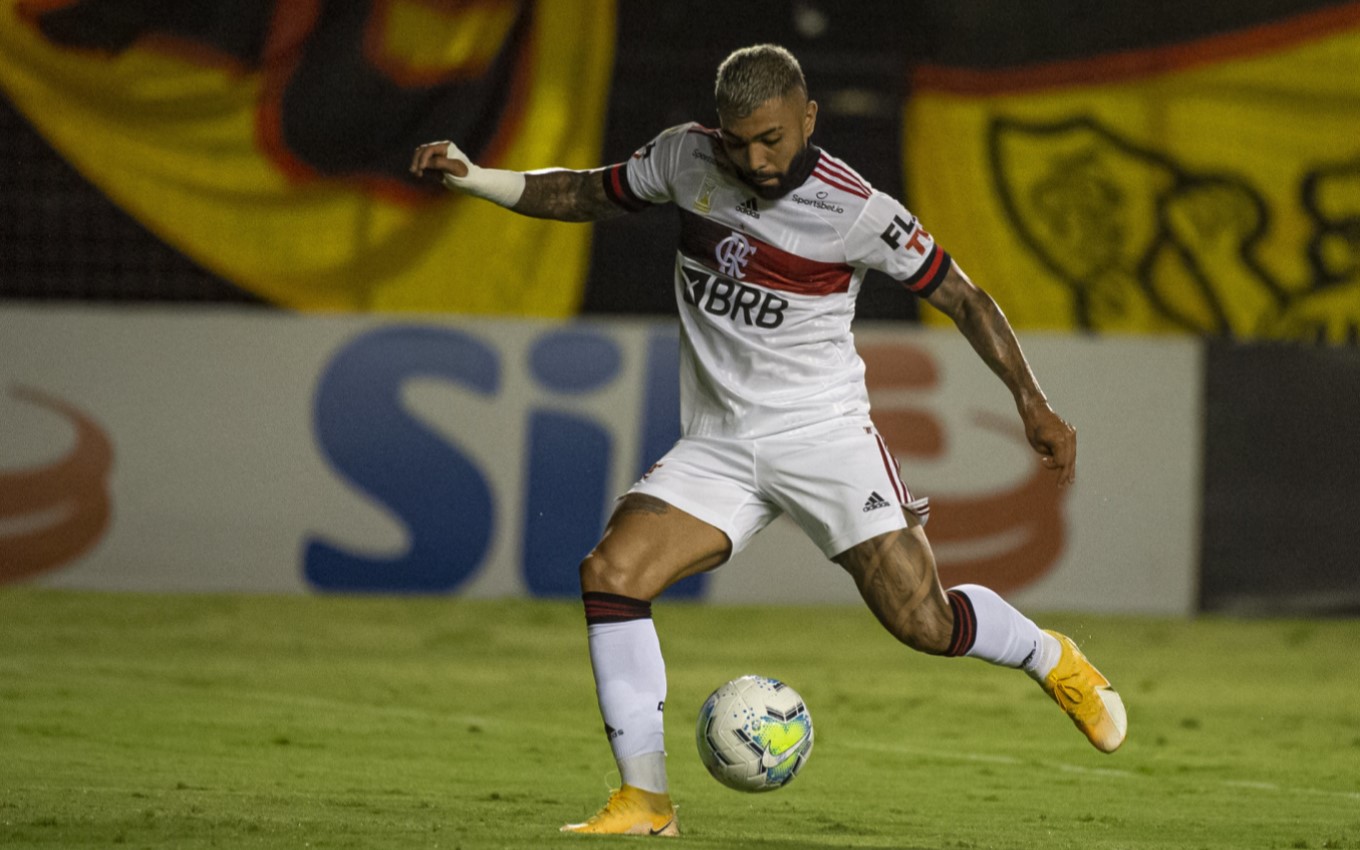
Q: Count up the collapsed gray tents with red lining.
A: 0